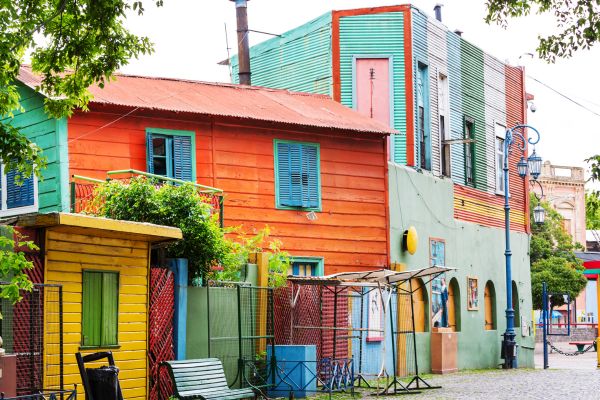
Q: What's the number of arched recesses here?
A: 4